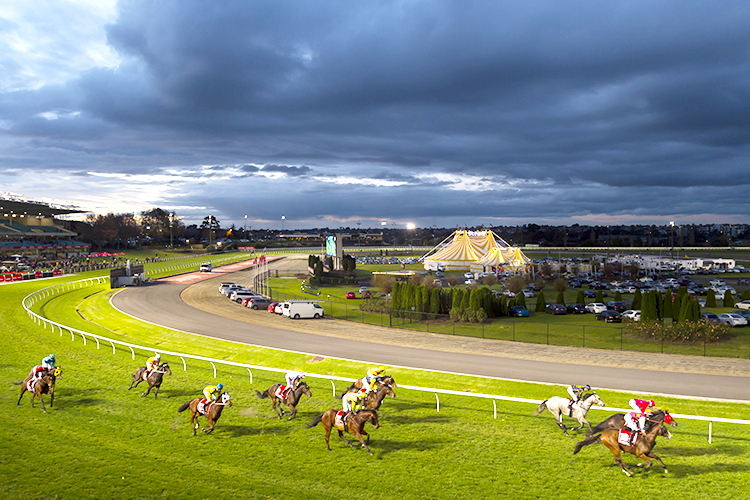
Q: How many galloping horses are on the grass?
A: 11